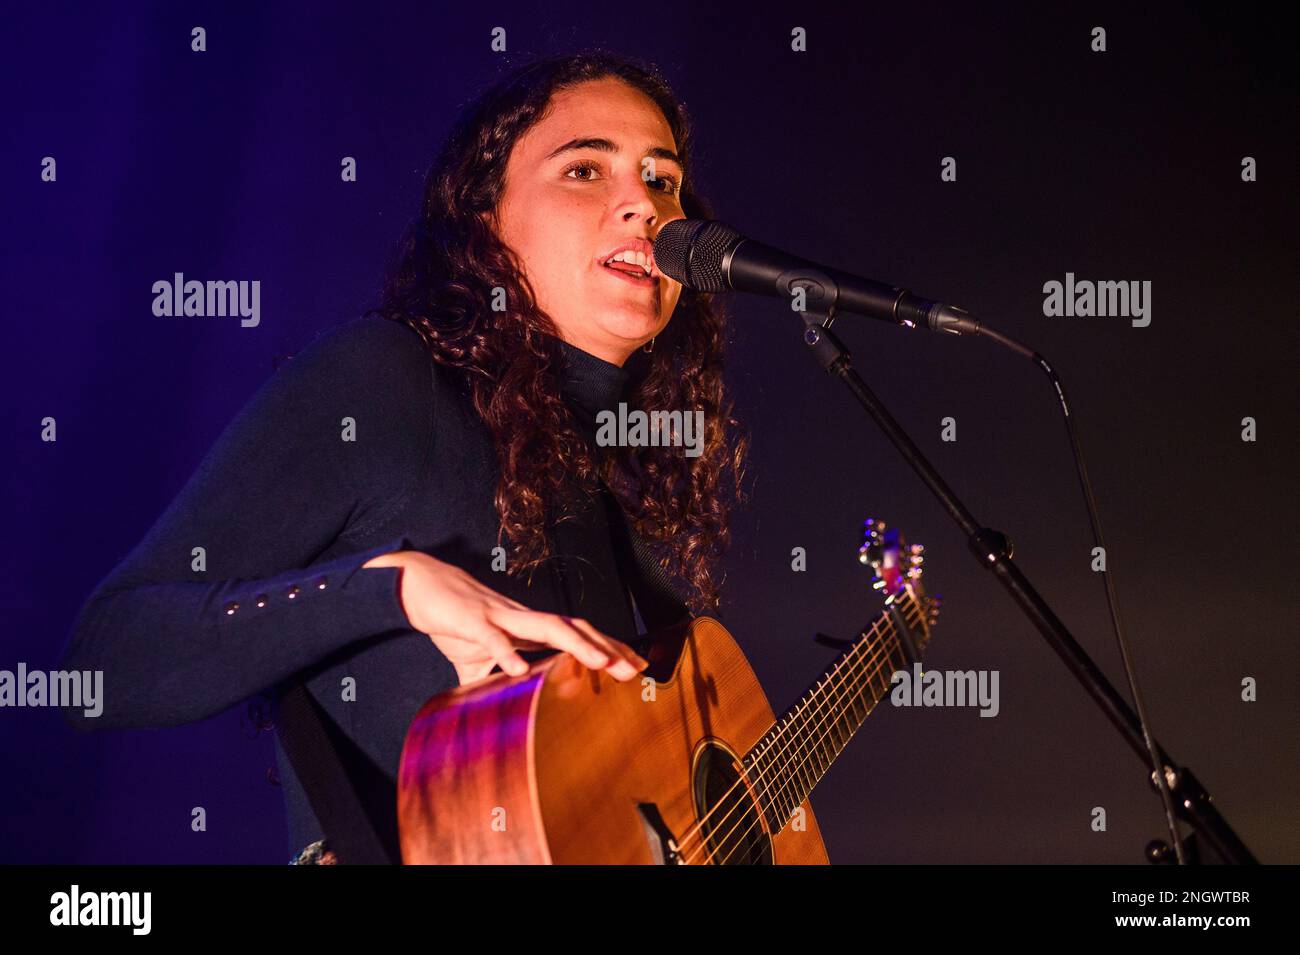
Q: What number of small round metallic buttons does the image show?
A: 4